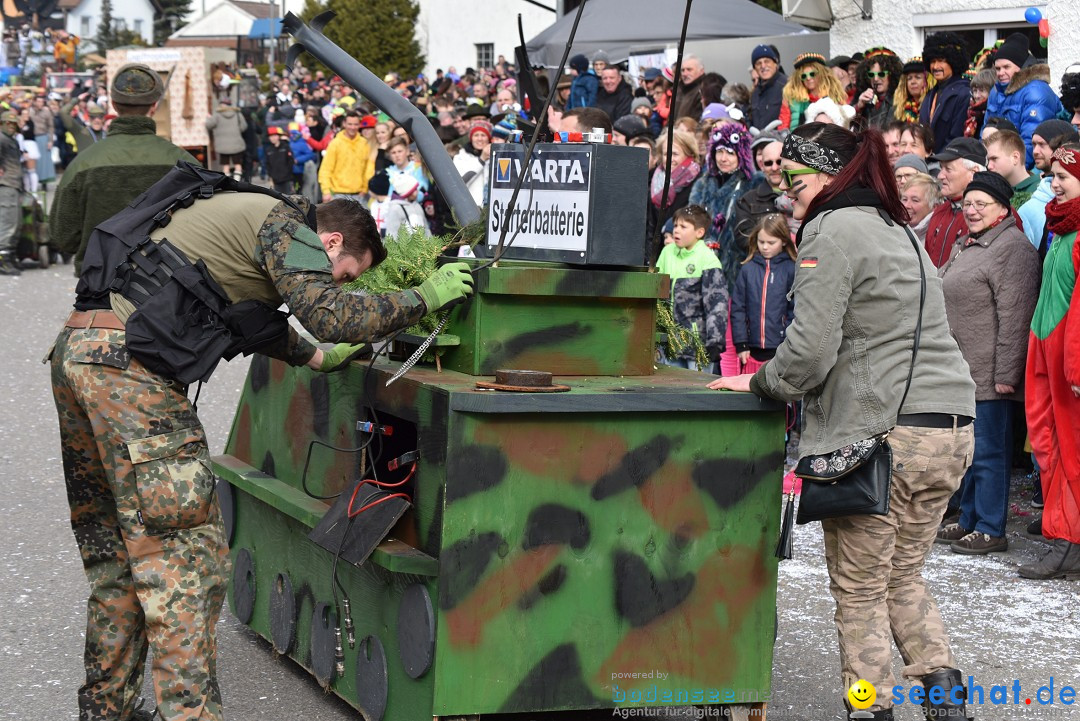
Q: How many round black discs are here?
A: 6